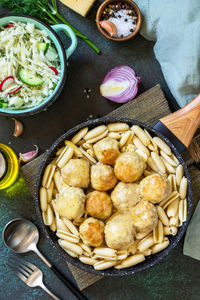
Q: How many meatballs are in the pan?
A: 11